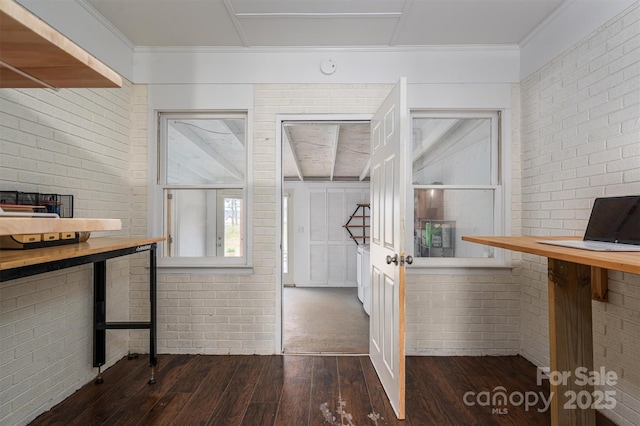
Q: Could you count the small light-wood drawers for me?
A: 3